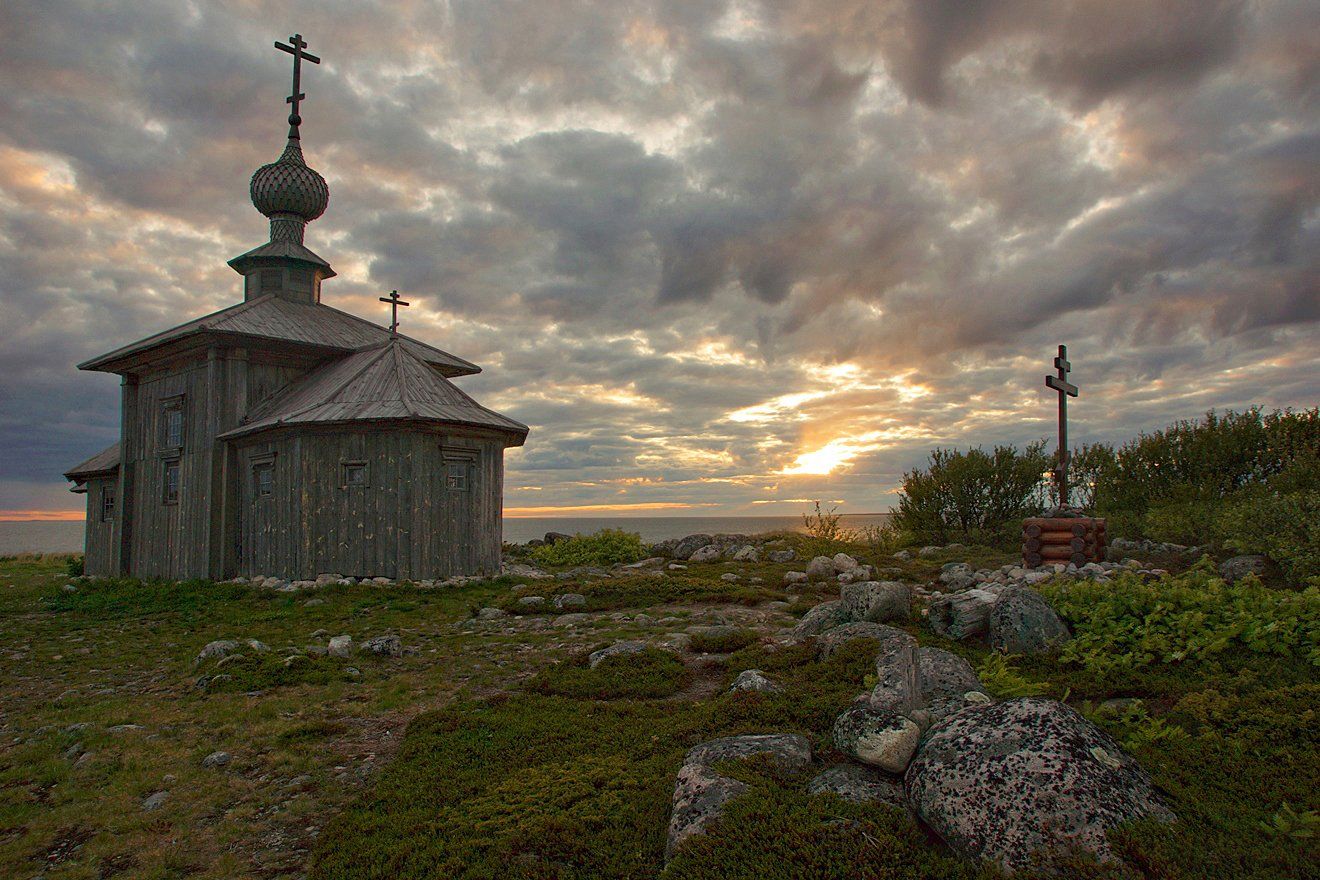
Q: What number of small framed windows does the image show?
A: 6